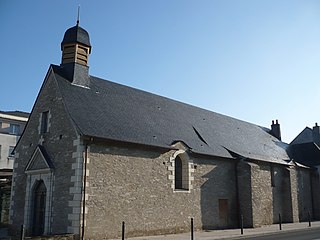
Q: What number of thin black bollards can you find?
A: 6